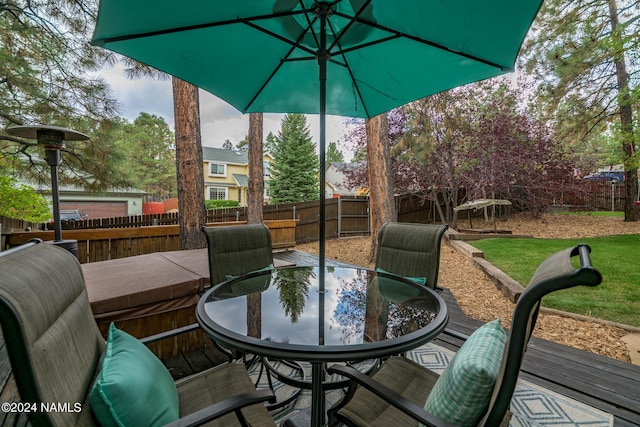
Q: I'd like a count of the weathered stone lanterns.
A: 0